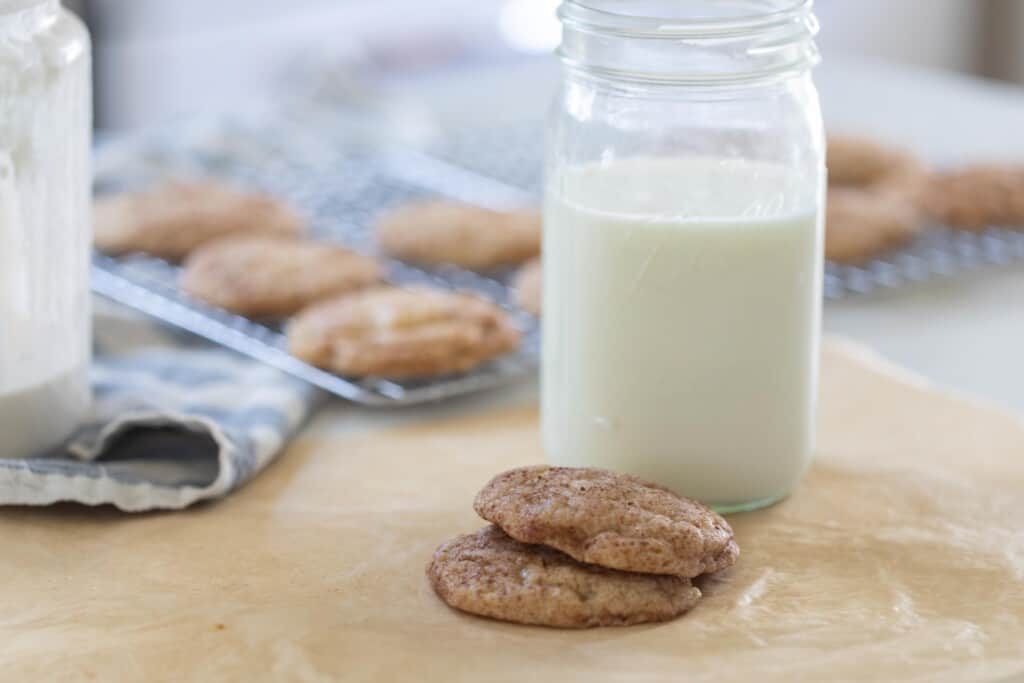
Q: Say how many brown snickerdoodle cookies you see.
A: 10